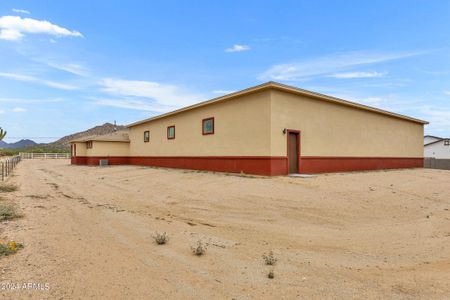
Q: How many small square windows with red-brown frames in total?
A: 3